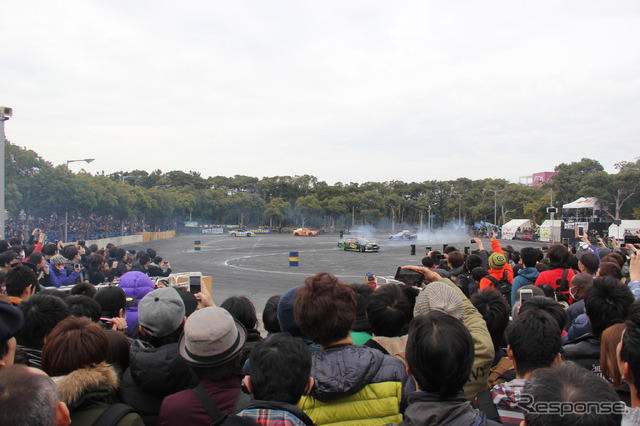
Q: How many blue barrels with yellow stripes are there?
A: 2